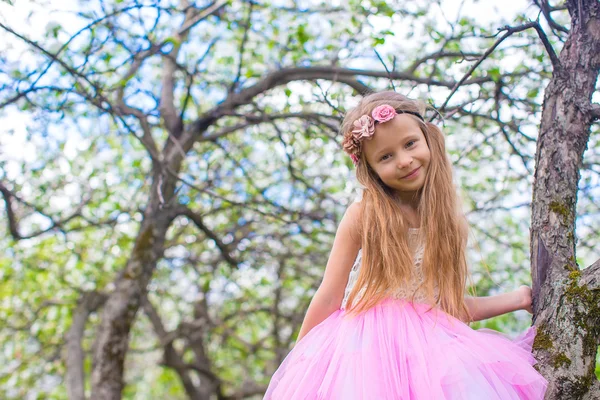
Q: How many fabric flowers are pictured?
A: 4